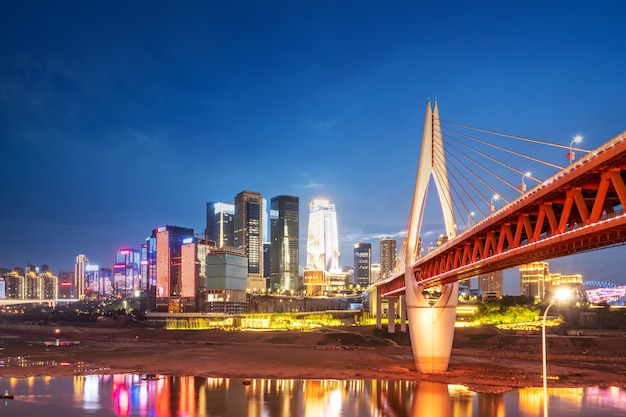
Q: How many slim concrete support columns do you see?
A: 3